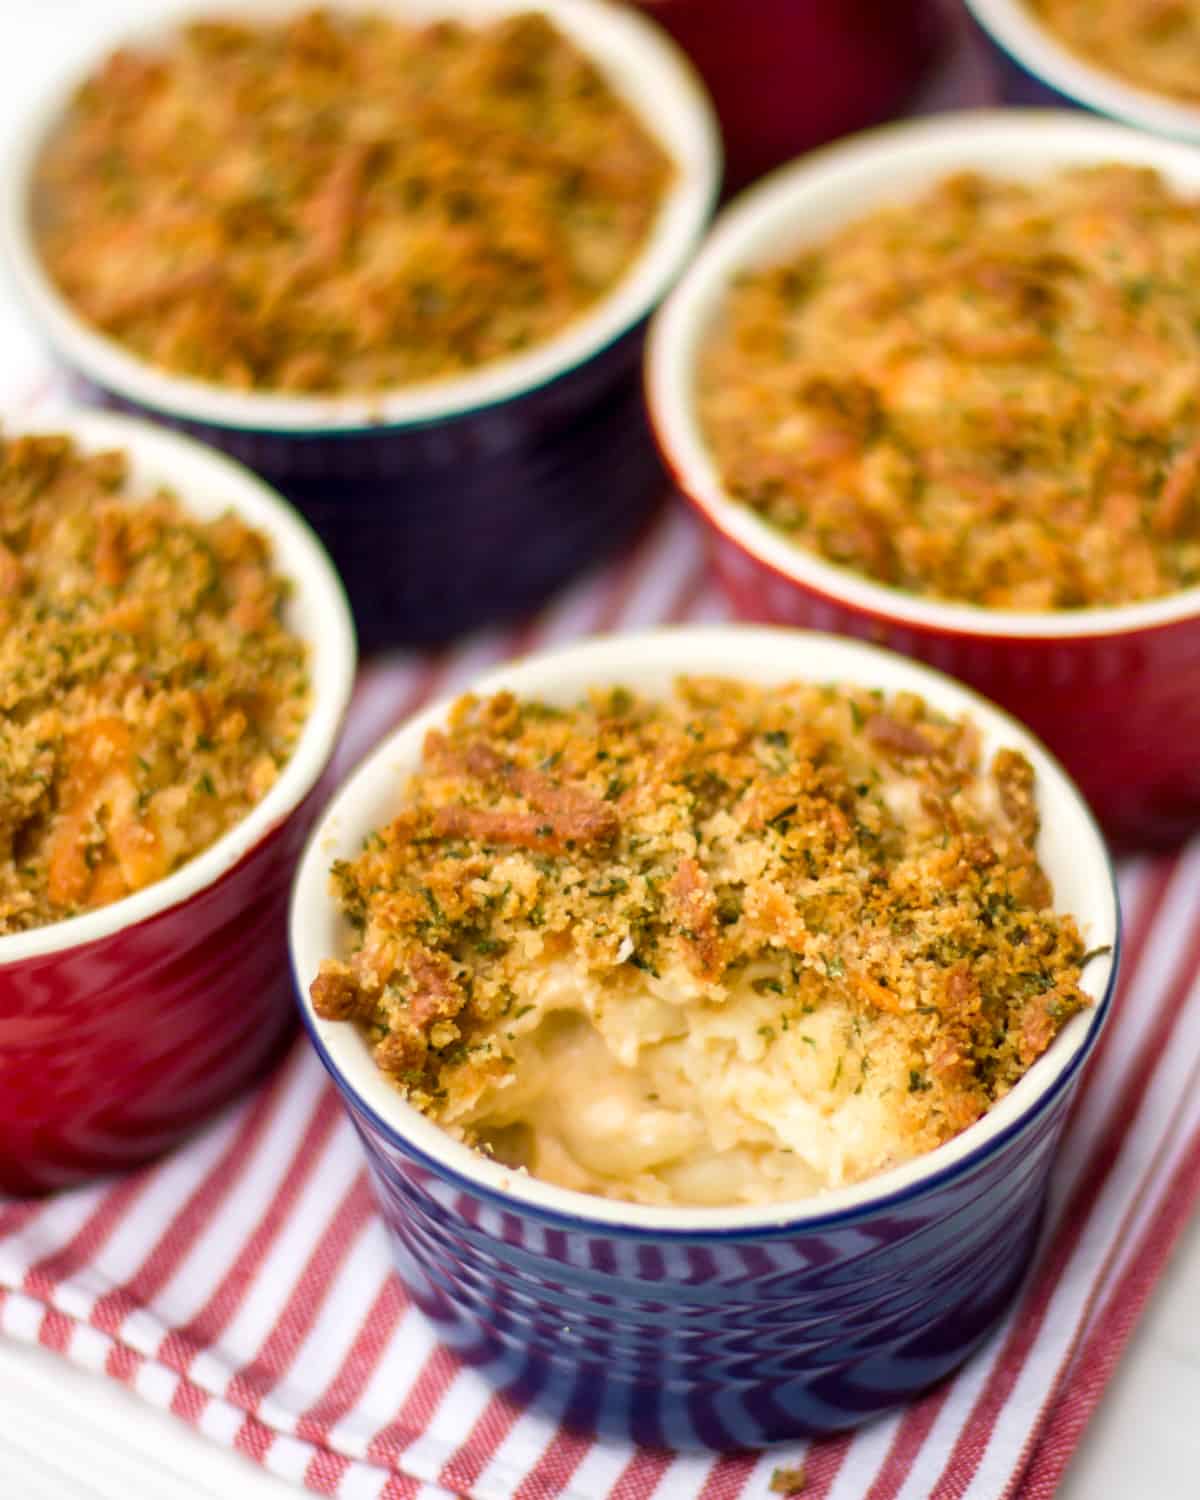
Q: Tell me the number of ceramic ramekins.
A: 6